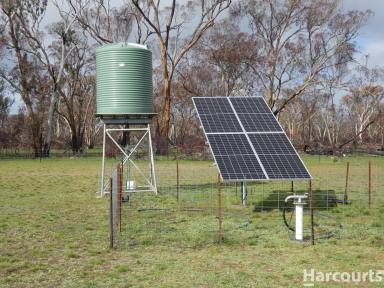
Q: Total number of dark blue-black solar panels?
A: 4